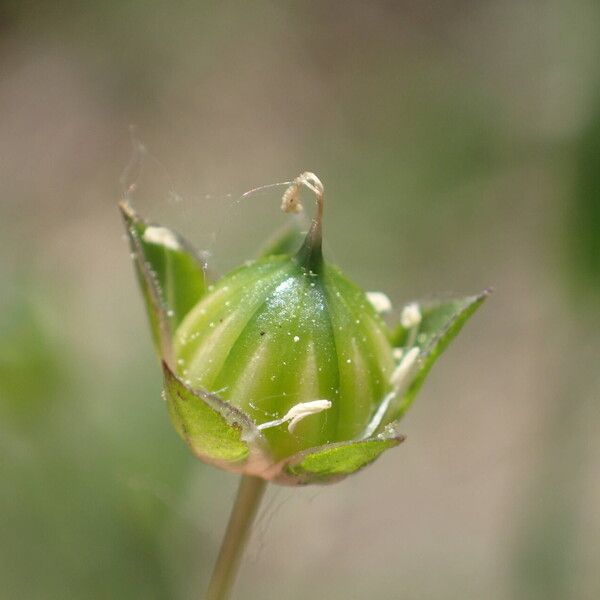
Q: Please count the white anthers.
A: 5